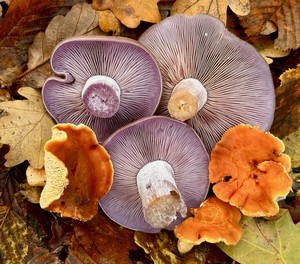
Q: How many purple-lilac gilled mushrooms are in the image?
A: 3